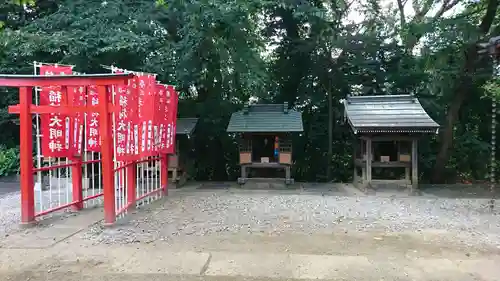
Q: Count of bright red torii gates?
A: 1